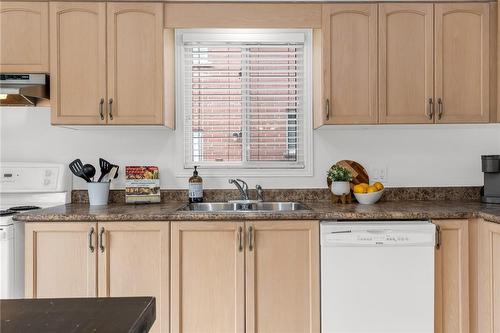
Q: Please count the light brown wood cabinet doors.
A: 12